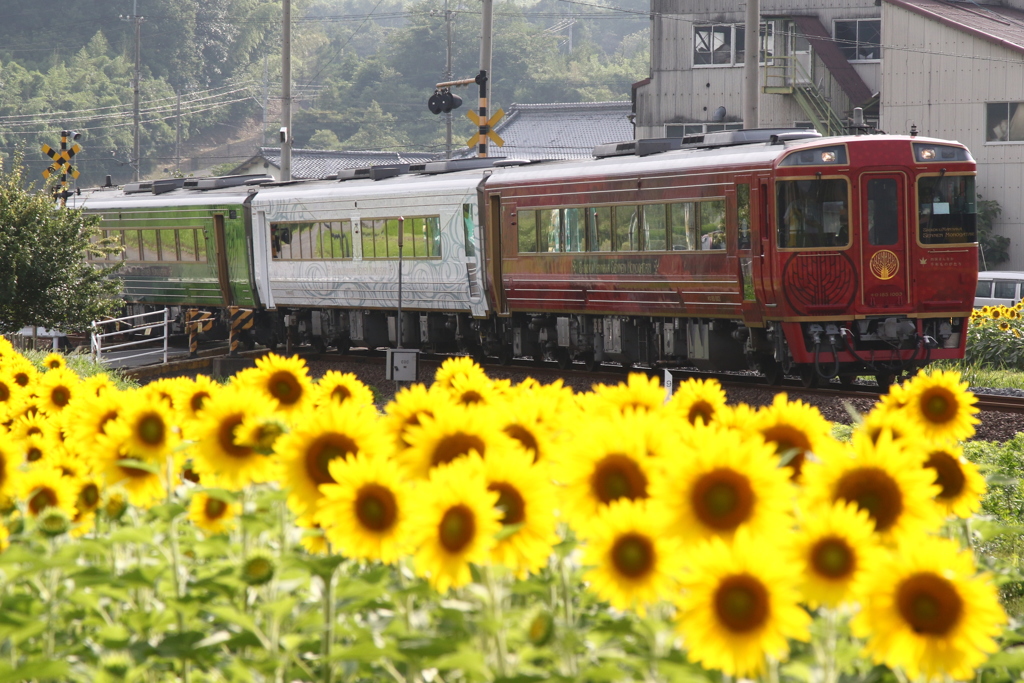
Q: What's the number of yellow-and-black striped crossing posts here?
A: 4